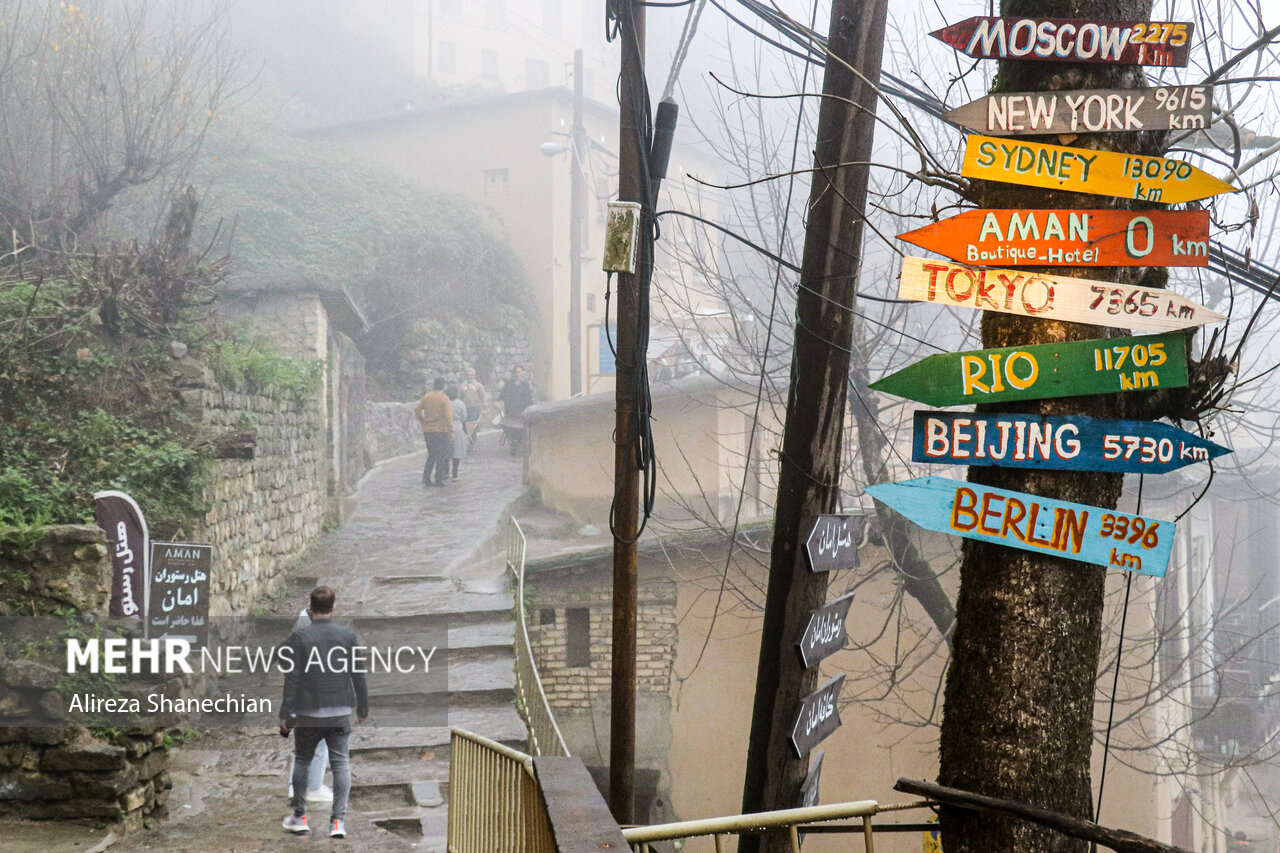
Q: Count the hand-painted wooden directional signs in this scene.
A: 8